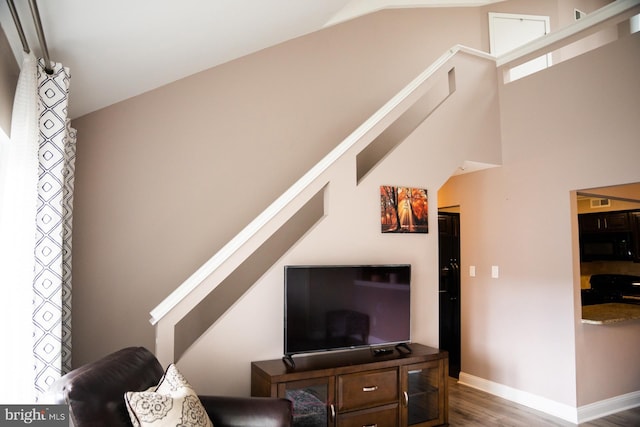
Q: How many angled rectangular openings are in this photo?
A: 2